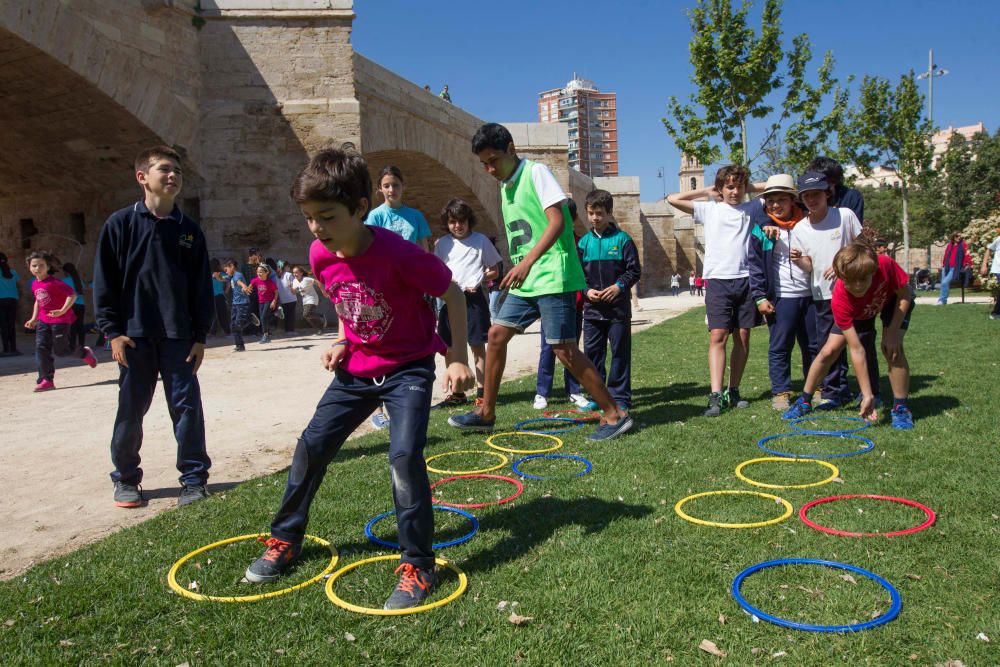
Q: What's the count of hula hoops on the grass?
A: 15